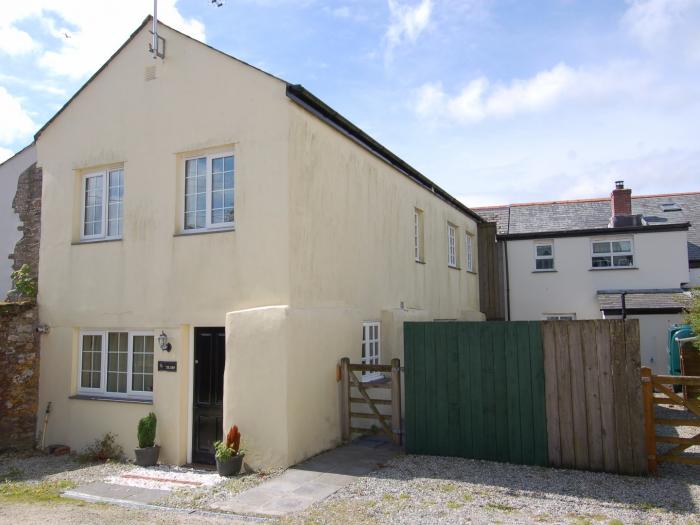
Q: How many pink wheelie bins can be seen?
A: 0